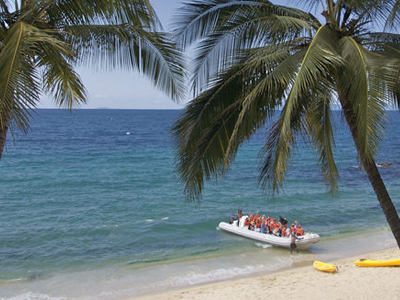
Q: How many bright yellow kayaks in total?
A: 2